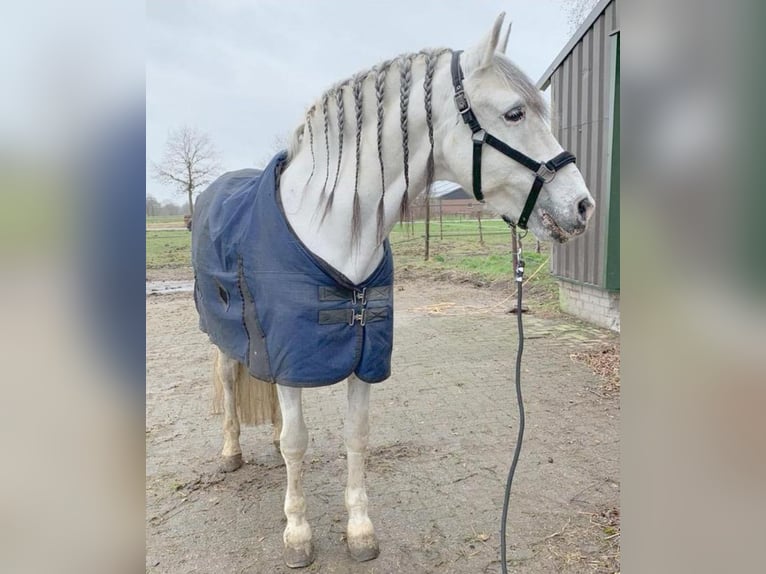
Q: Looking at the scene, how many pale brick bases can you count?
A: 1